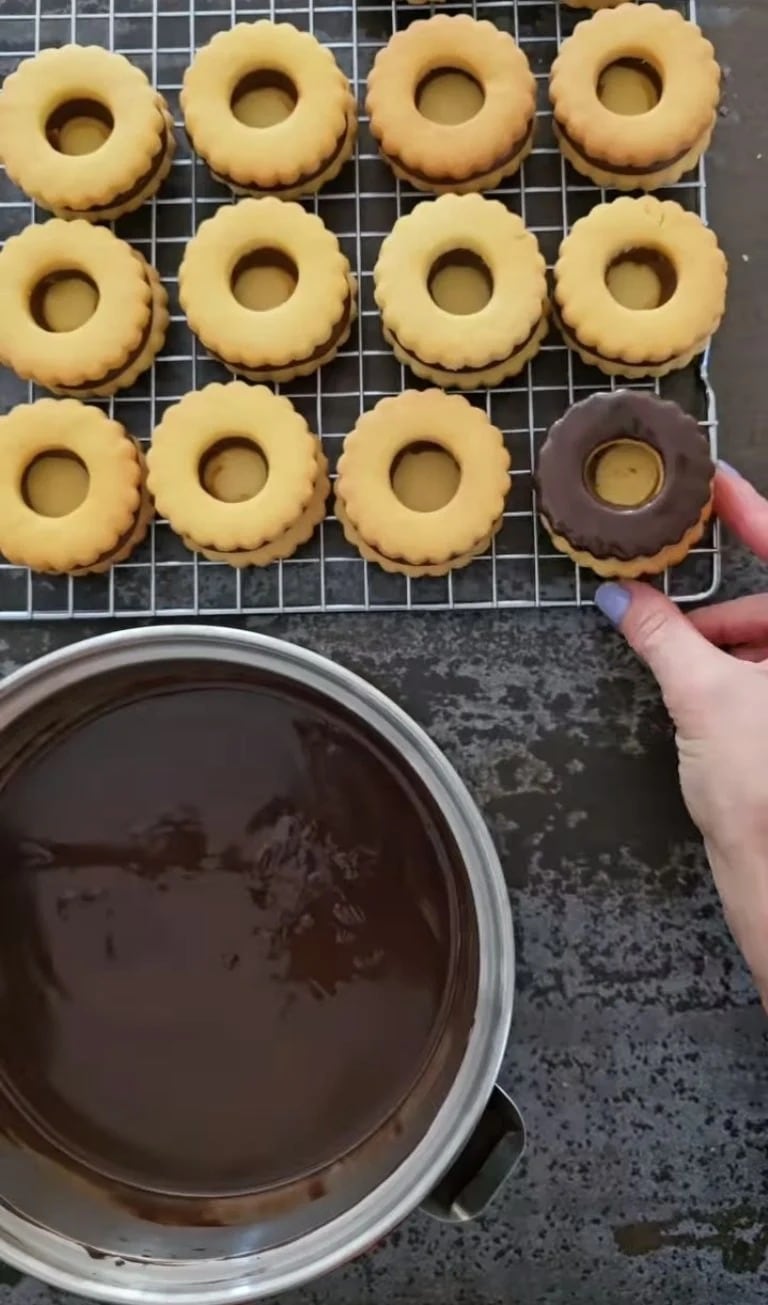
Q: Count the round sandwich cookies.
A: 12